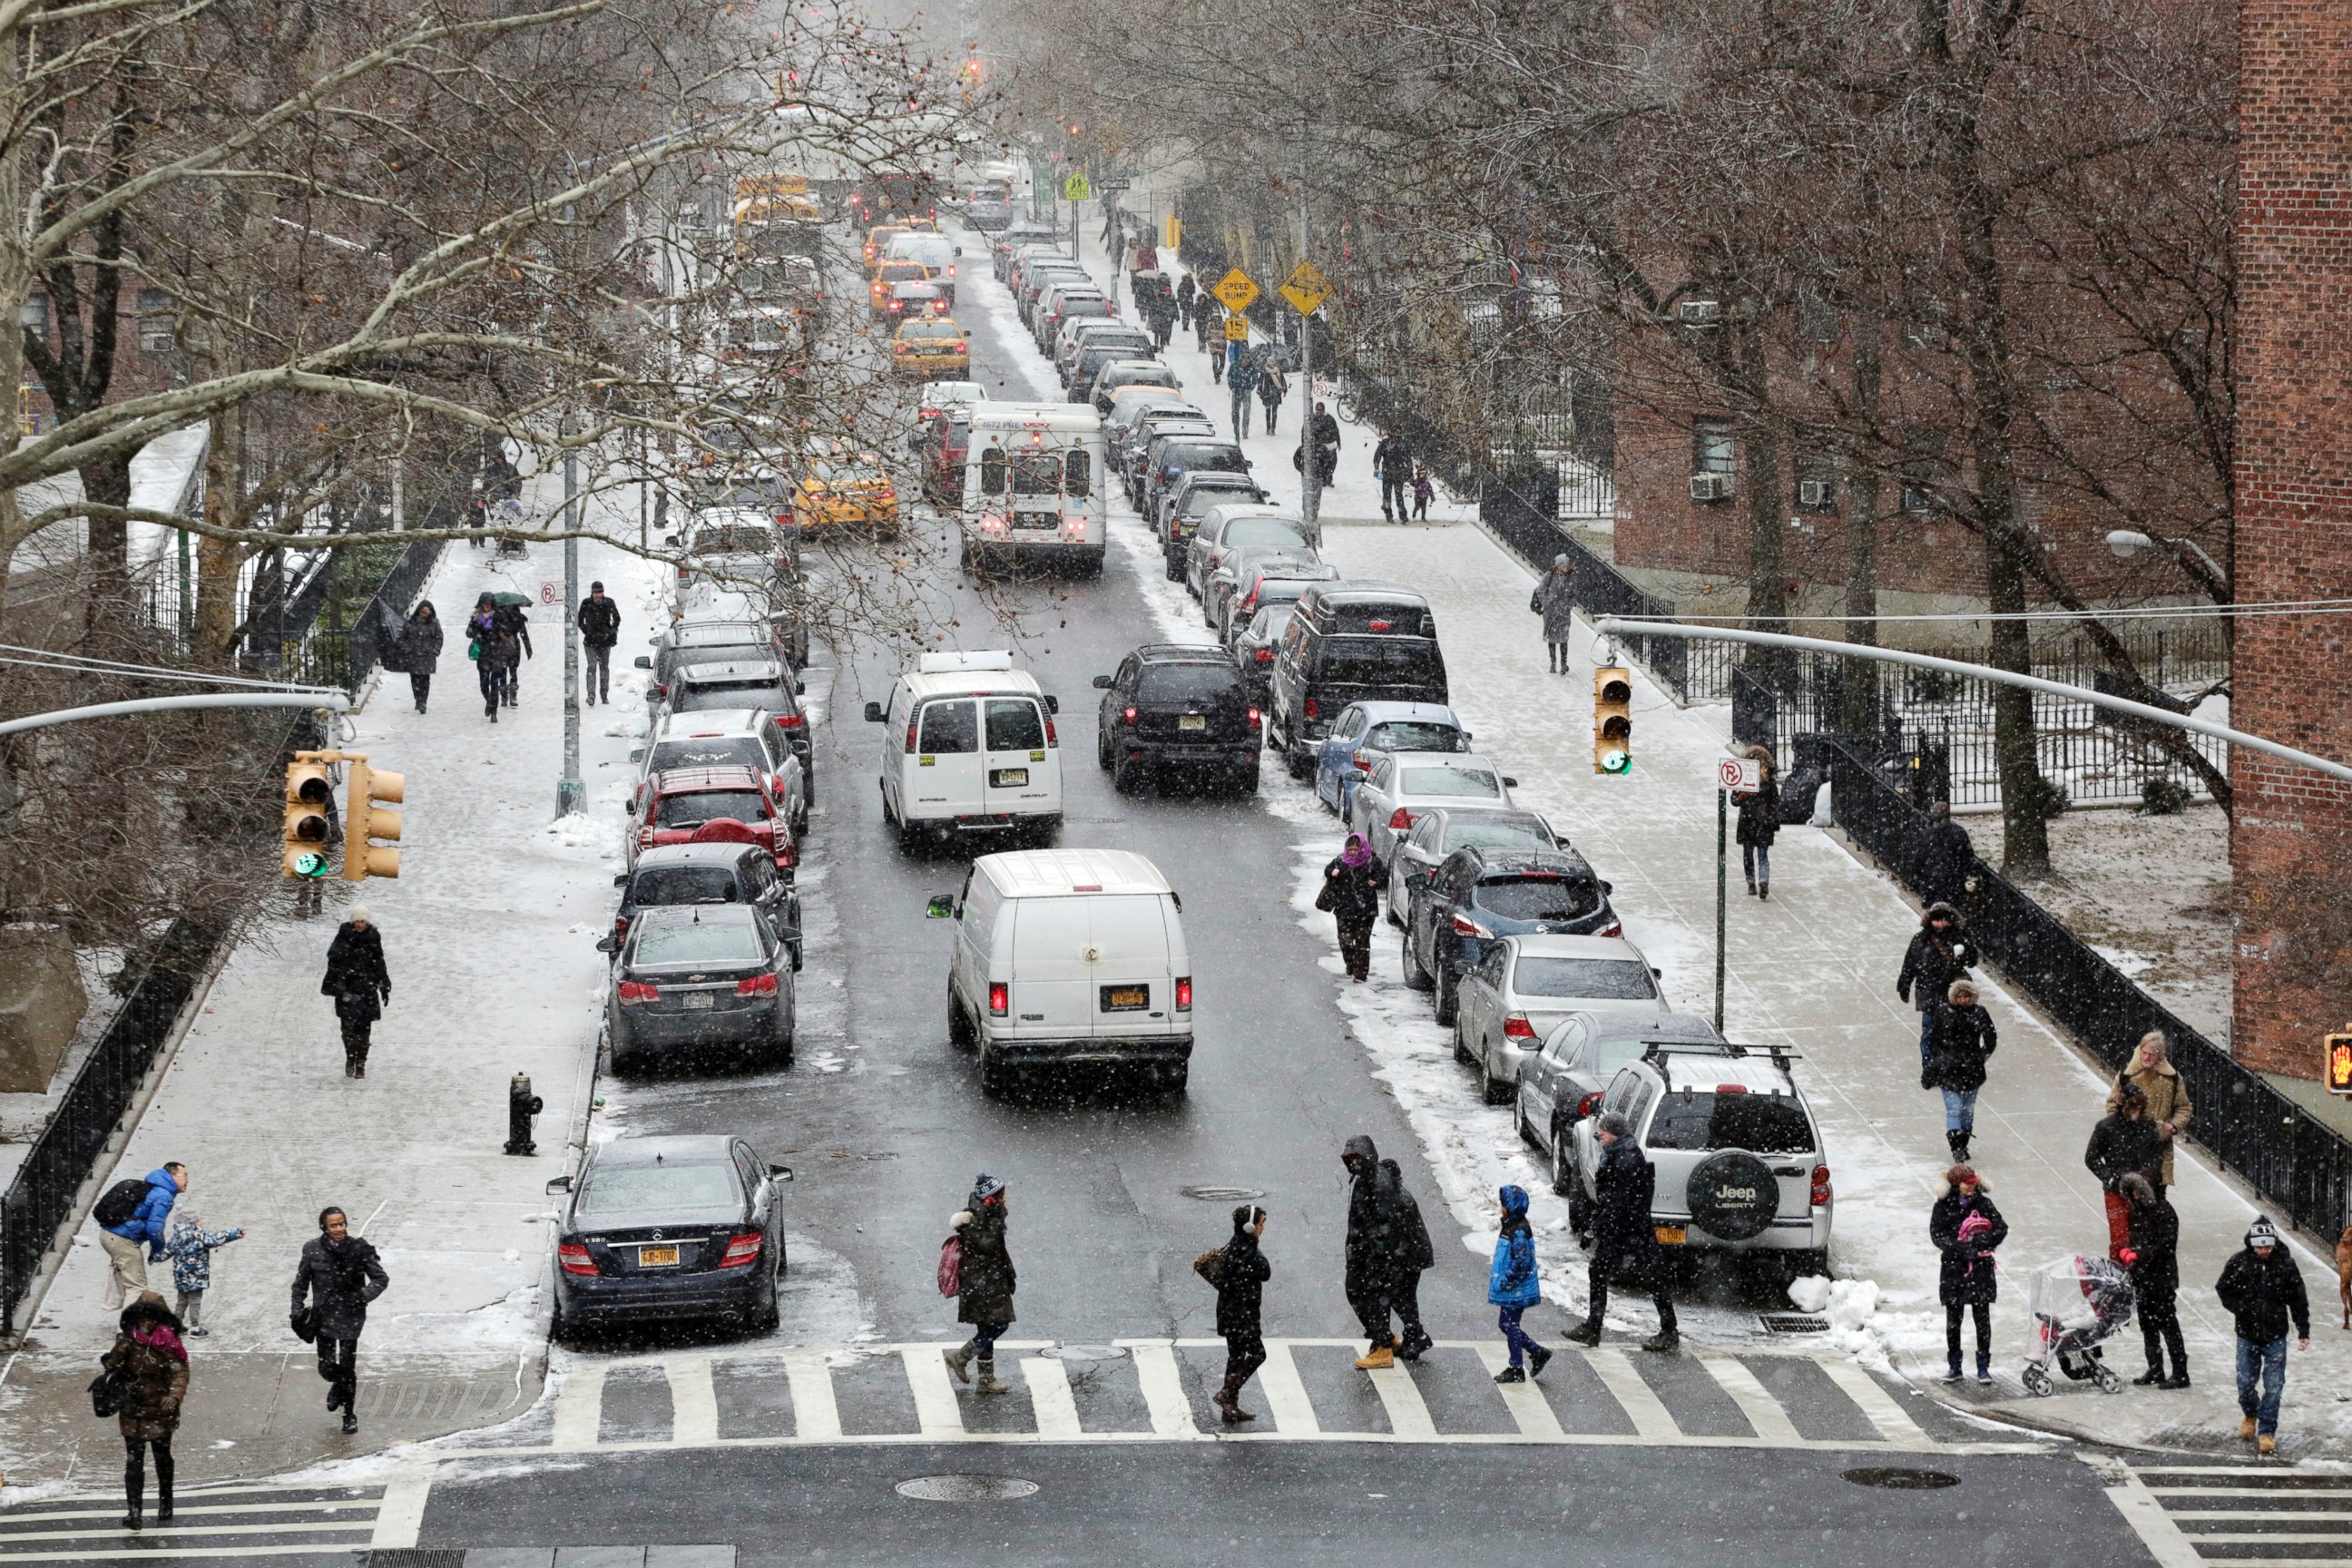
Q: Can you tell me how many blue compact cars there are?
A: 1